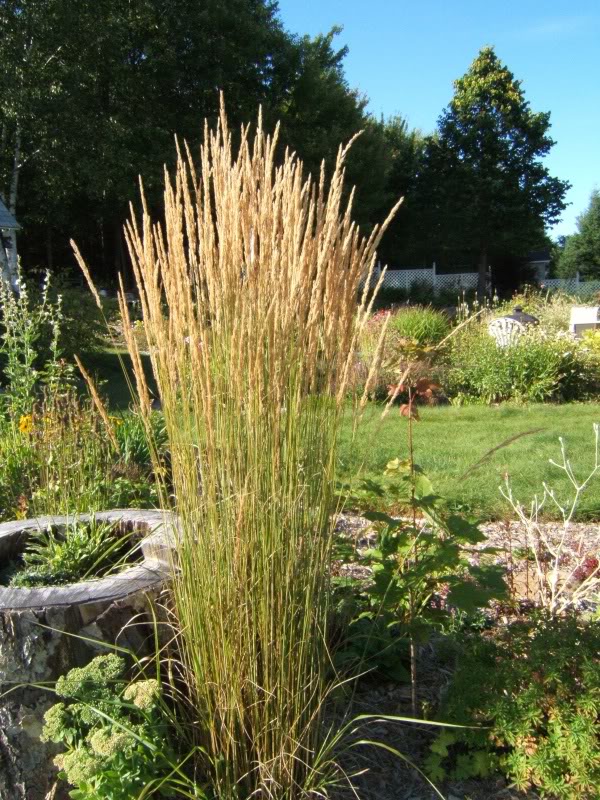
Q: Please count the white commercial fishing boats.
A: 0